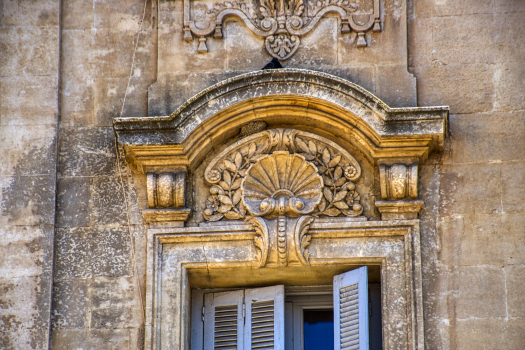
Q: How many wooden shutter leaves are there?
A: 3